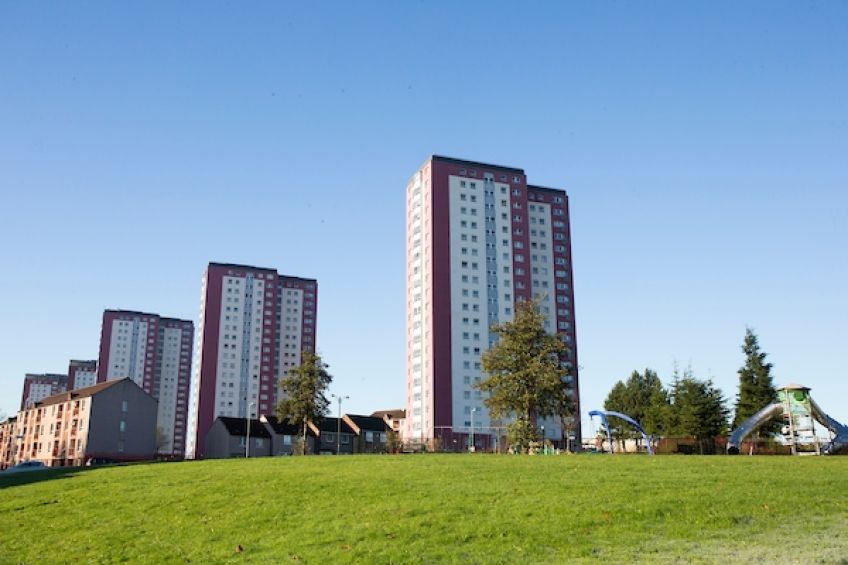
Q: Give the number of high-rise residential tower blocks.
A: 5